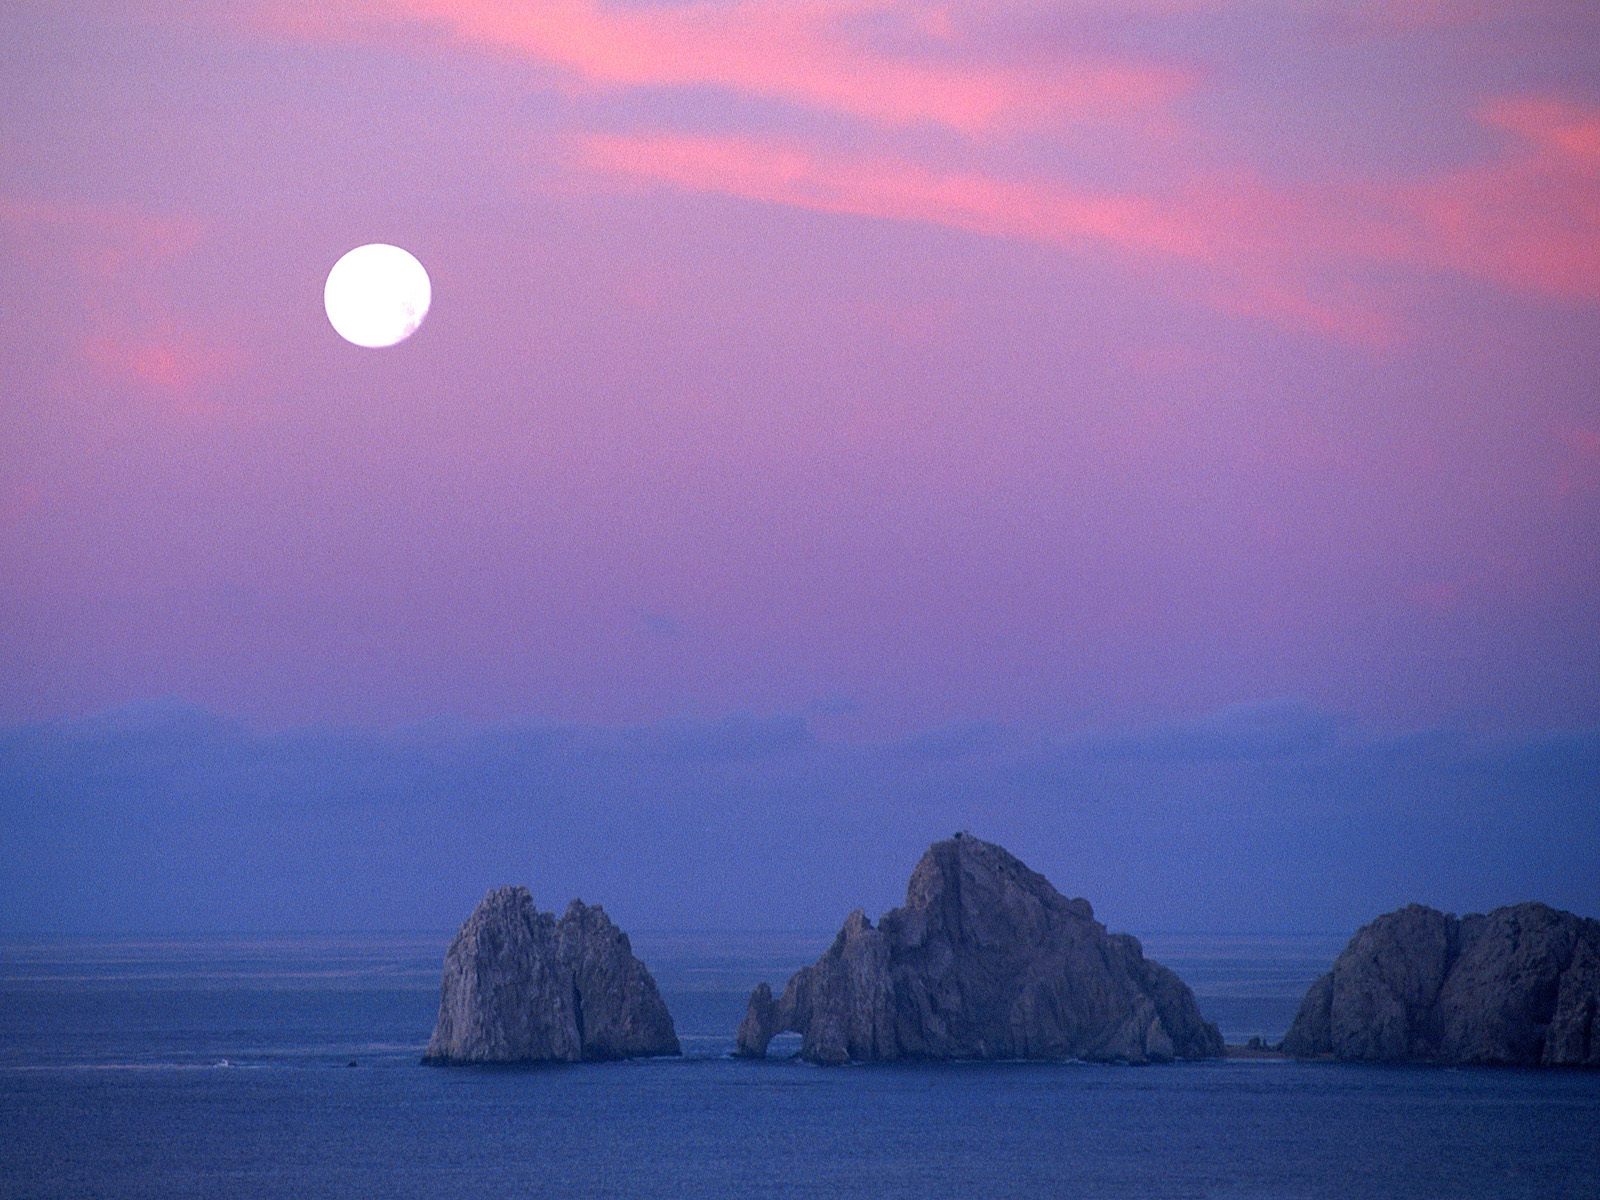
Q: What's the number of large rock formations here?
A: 3